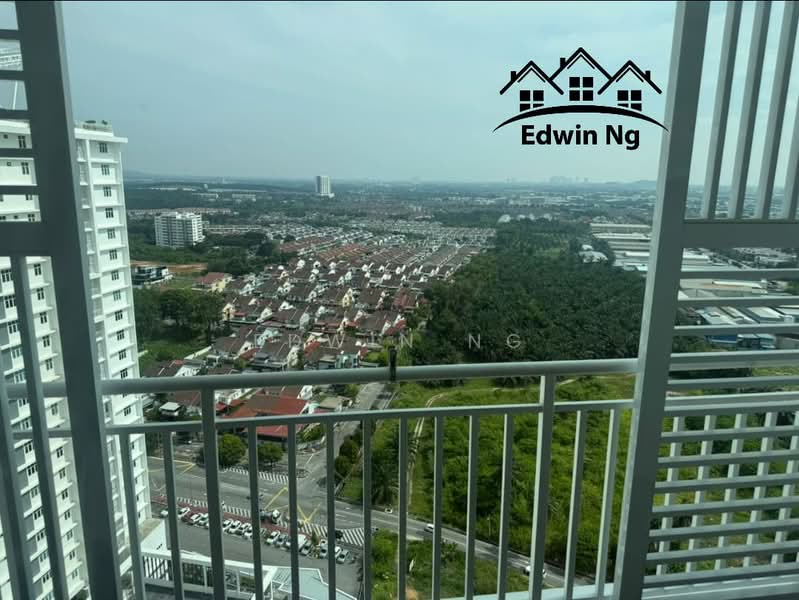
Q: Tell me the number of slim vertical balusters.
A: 12